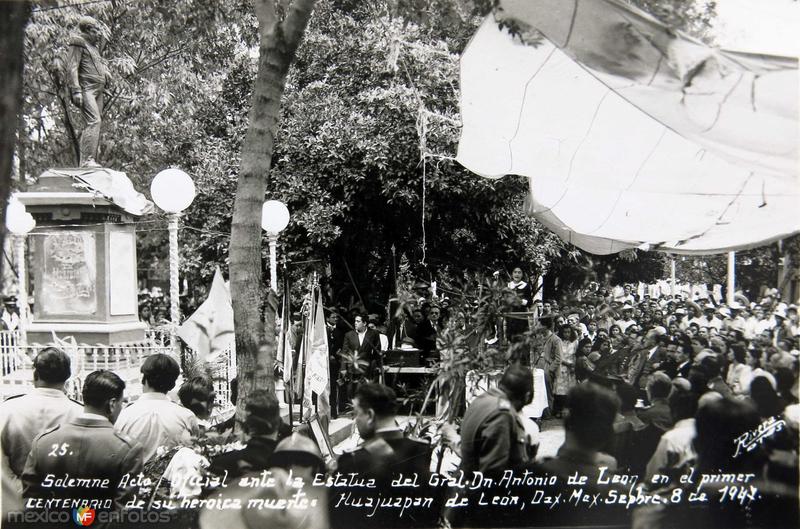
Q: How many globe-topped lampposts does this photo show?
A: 3